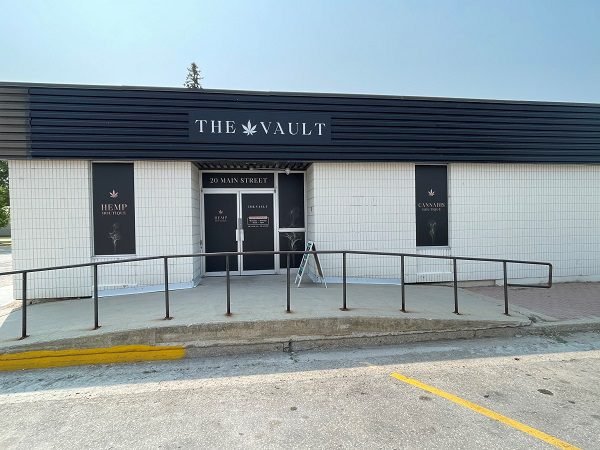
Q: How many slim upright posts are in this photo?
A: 9